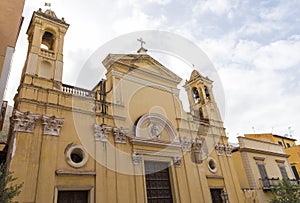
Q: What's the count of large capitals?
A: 8